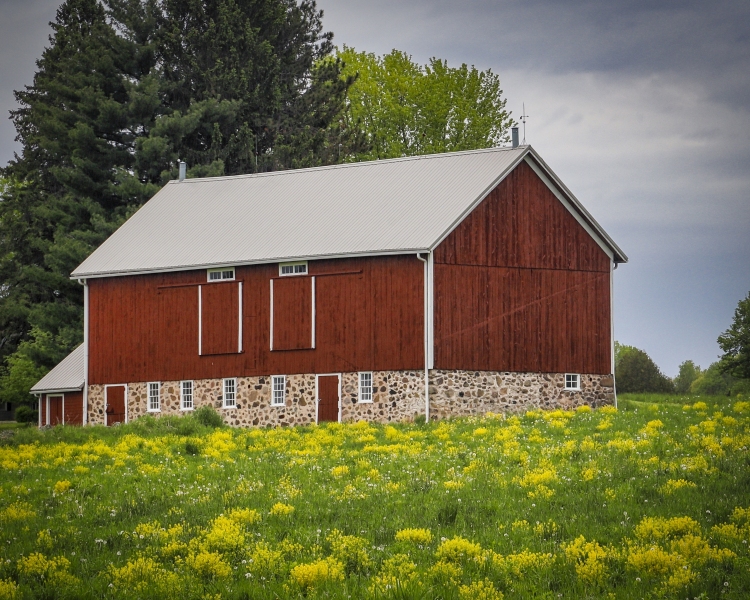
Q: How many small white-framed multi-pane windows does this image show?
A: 8